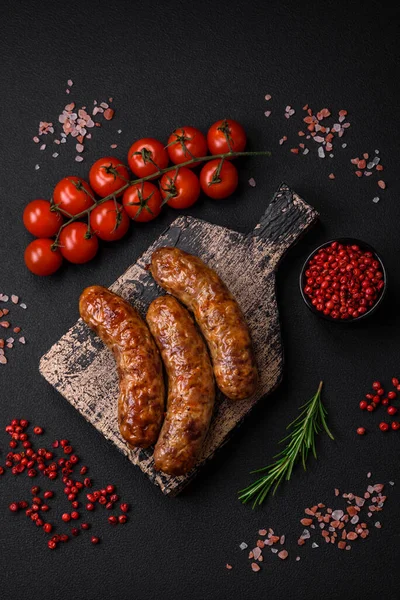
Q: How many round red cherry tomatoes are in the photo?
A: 12